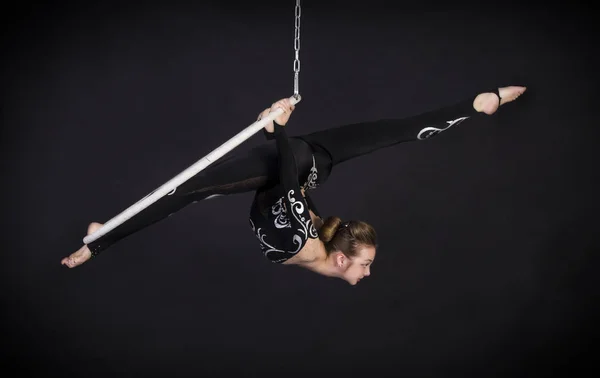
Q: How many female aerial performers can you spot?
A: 1